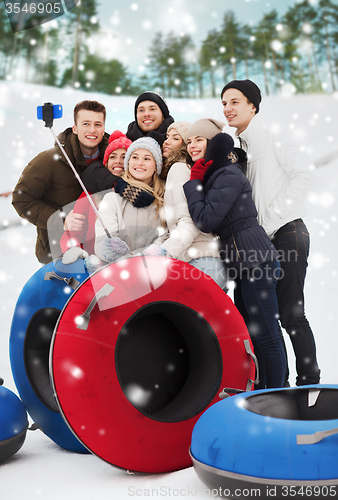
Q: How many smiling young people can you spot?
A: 7